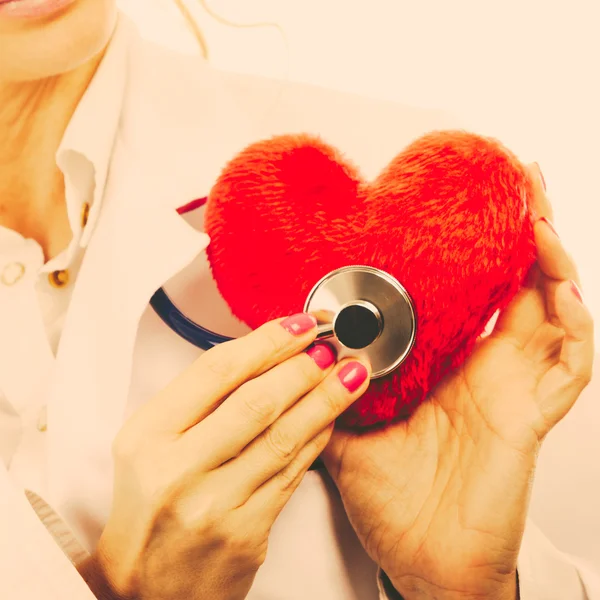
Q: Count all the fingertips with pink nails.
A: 6